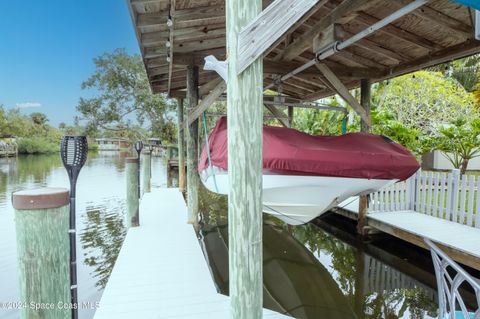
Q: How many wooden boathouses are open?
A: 1